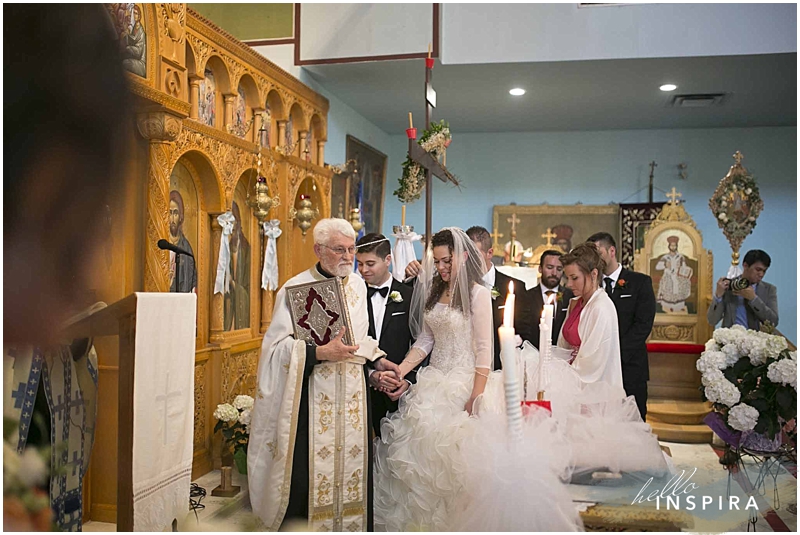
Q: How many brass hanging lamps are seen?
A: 3